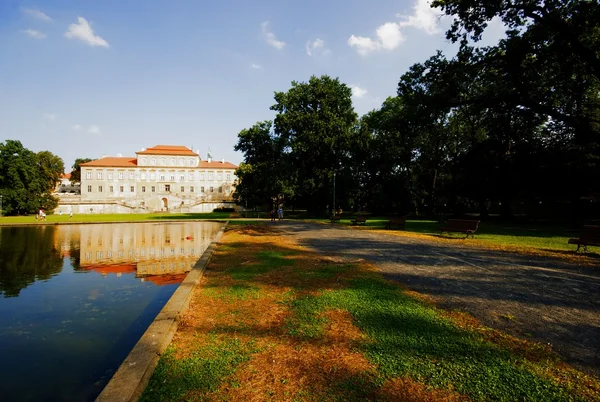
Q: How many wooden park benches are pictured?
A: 5